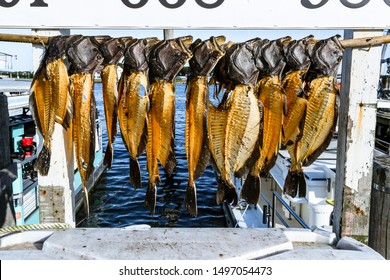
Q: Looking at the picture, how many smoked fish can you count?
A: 10